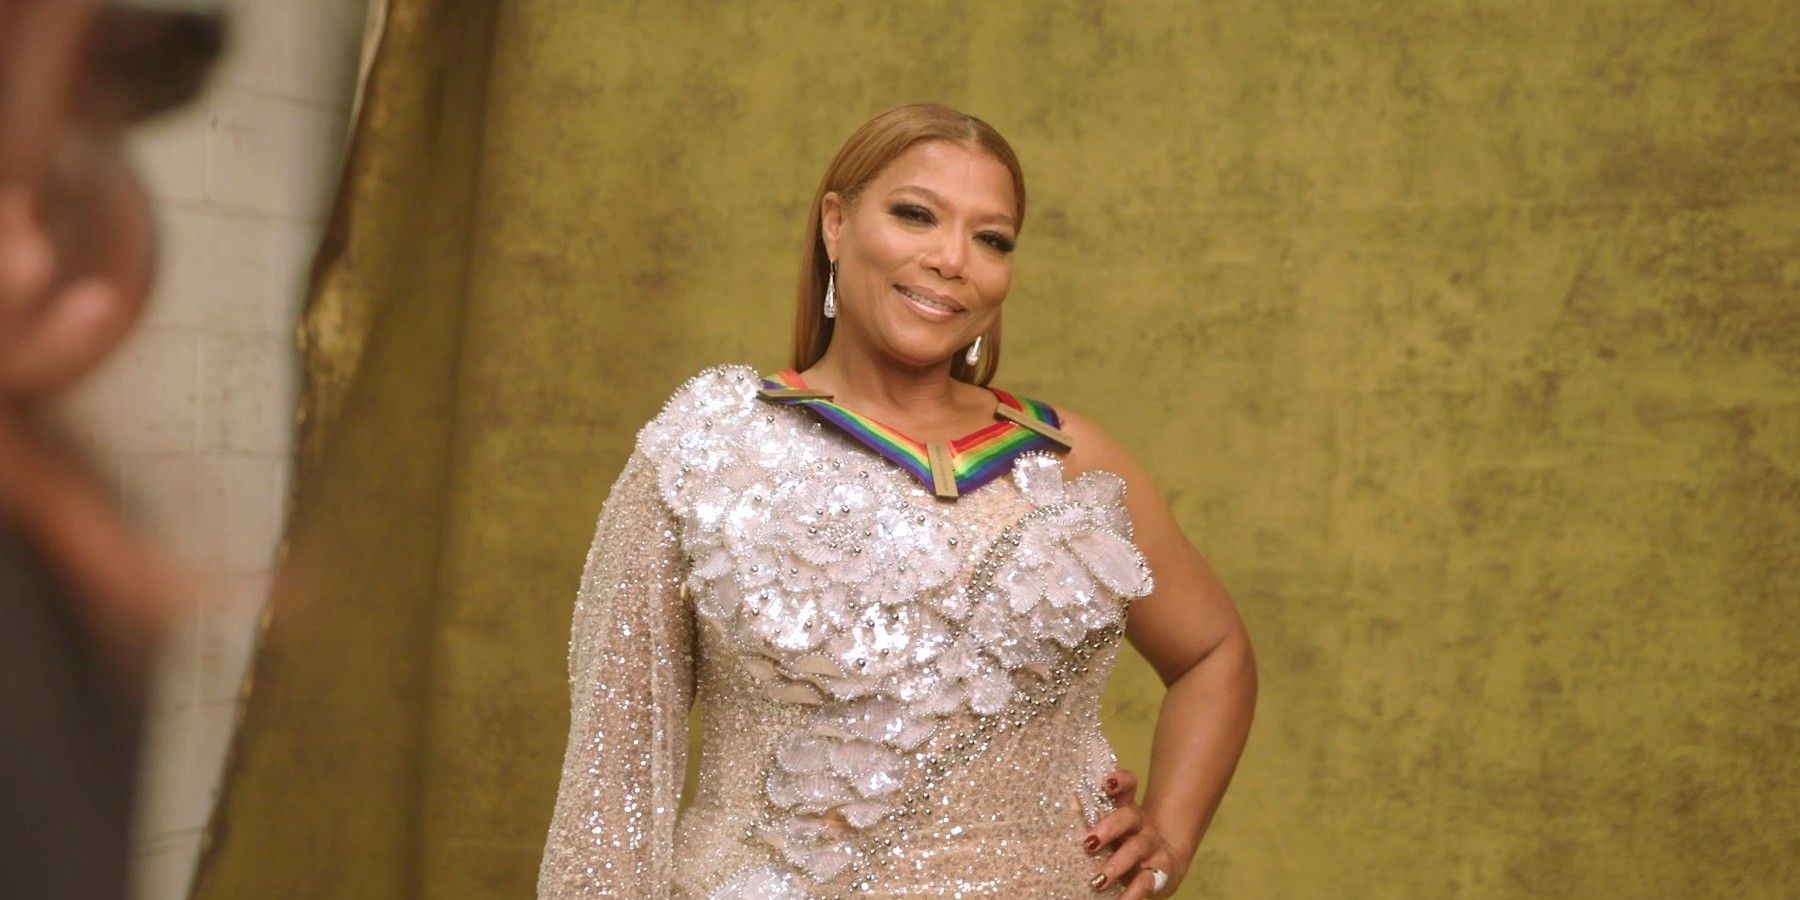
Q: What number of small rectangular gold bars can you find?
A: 3